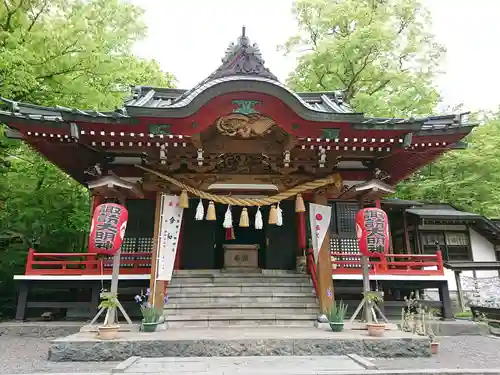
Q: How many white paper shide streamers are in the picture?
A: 4